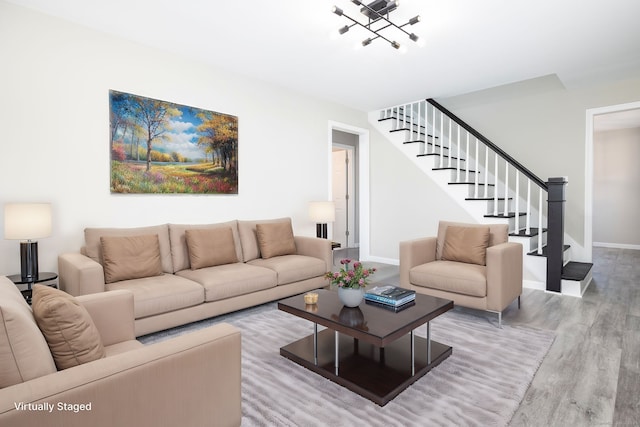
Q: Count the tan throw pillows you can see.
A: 5